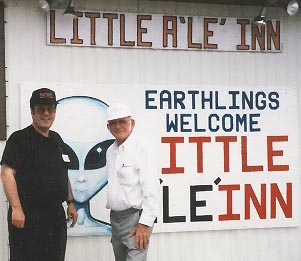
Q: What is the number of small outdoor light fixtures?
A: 4